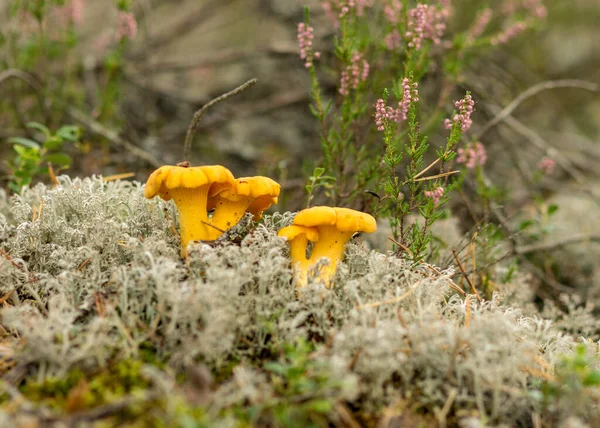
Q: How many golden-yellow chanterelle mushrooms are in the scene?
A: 4